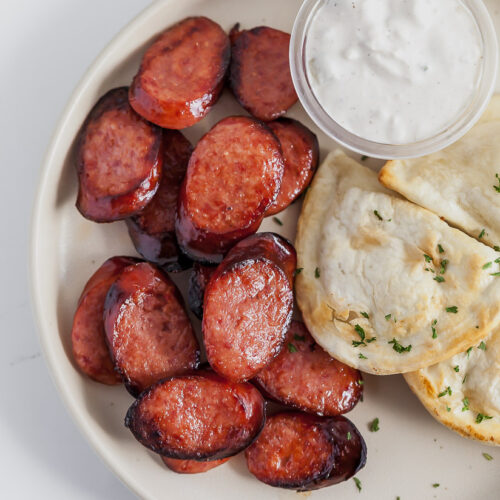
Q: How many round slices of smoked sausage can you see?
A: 14